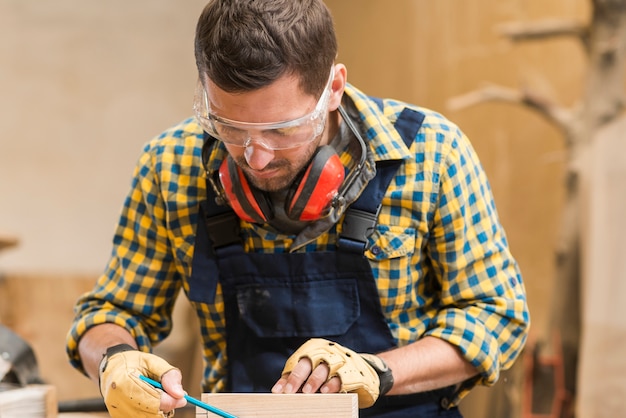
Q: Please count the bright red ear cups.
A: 2